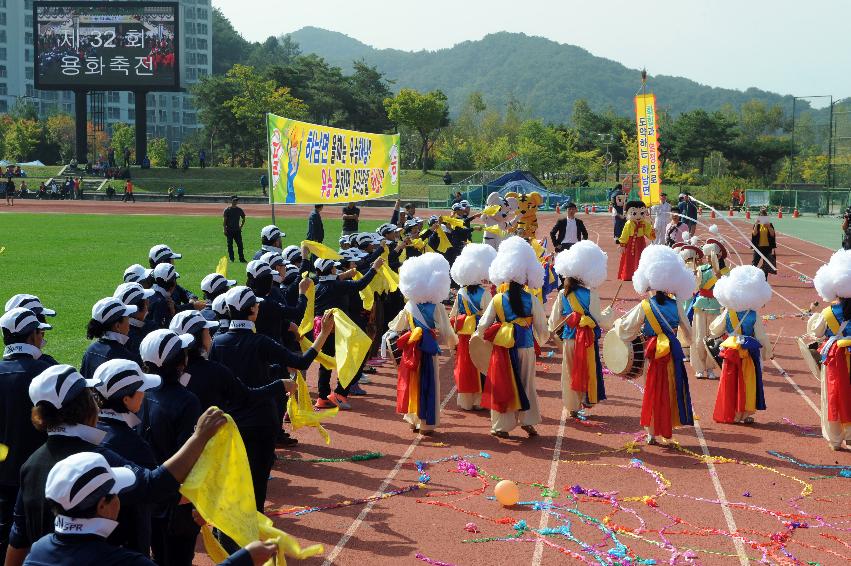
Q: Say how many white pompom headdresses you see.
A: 7